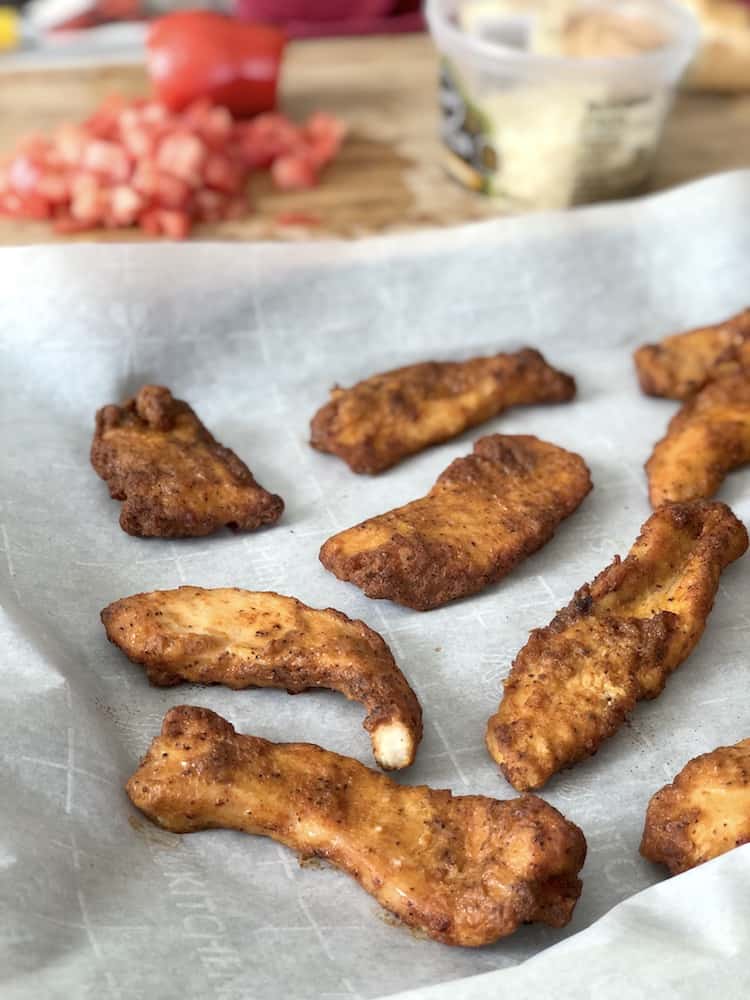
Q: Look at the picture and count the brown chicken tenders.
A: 9